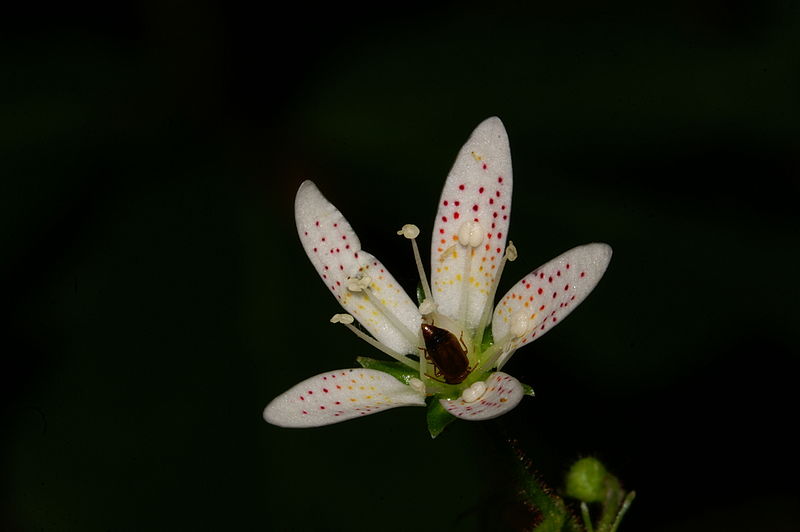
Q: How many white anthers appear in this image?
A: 9